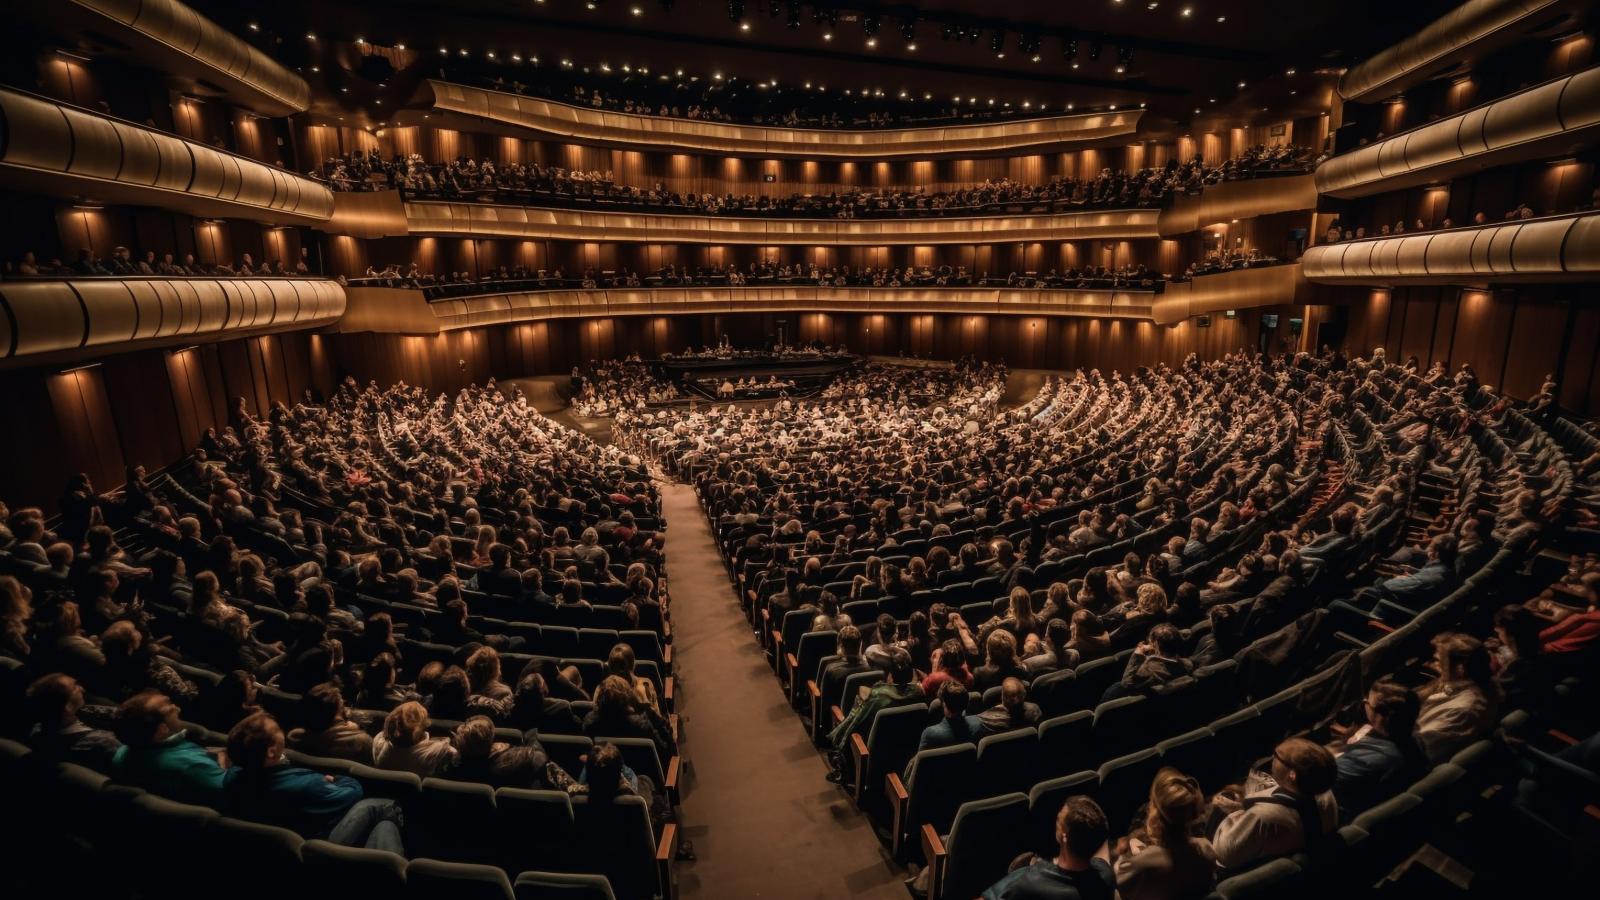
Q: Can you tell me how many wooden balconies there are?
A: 9